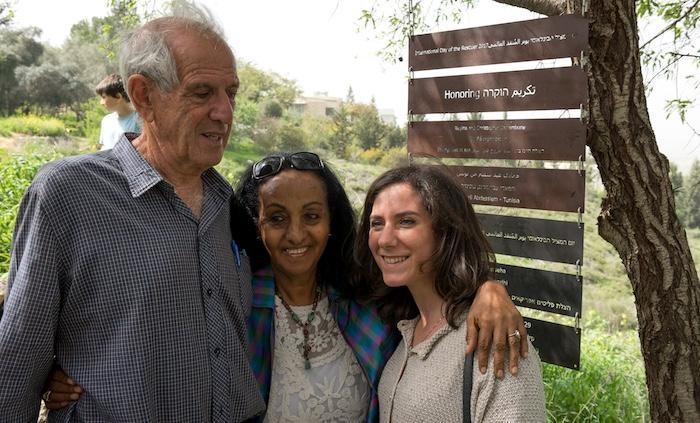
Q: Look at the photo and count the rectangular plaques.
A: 7